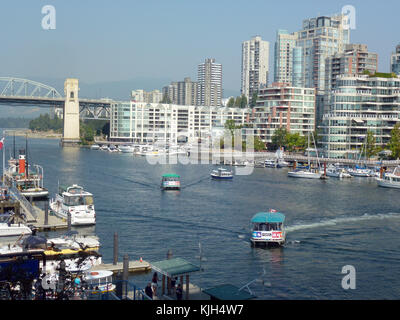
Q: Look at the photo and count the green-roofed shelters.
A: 2